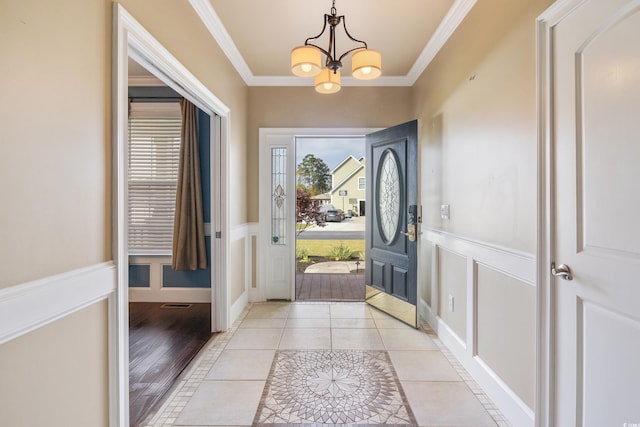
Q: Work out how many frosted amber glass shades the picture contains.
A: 3